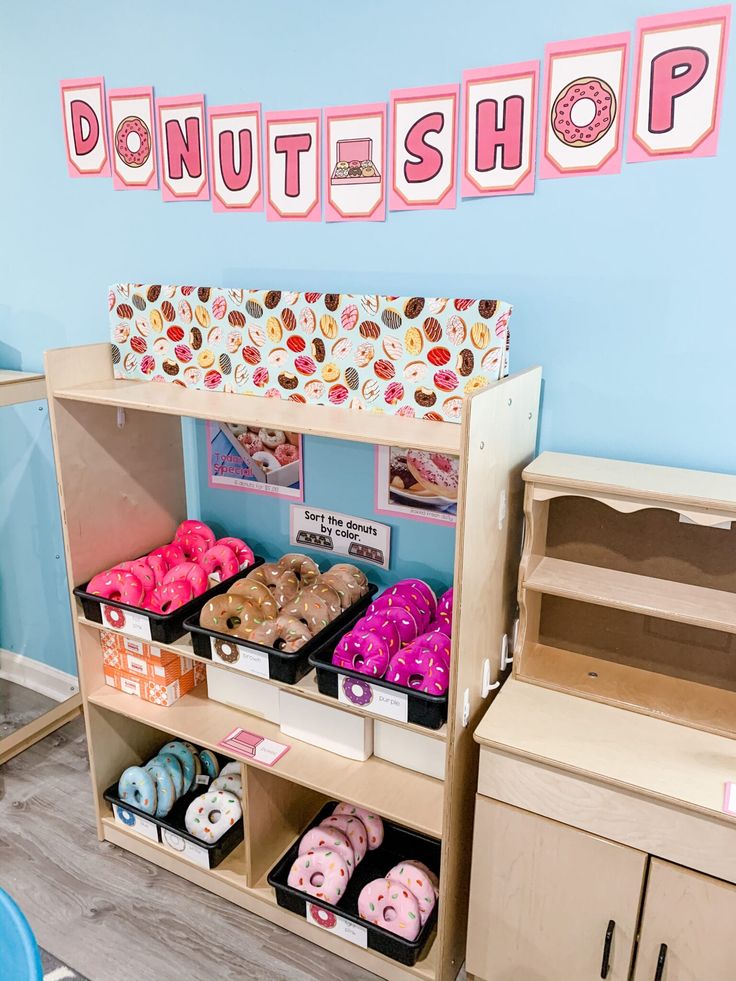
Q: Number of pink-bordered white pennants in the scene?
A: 10